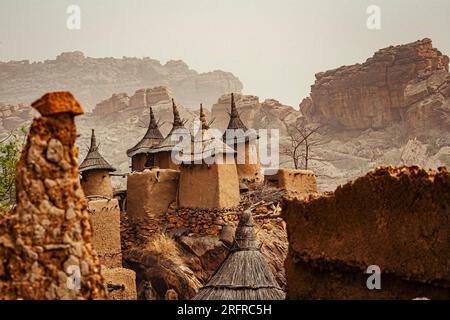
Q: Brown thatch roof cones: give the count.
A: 6